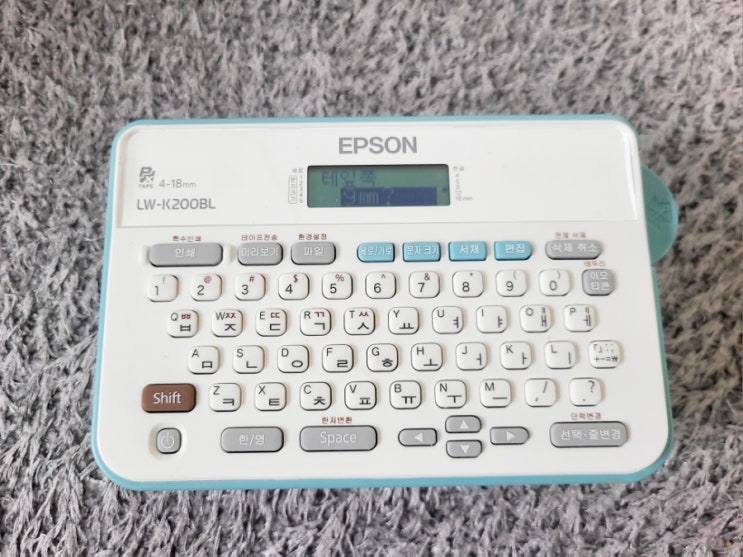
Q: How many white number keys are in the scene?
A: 10